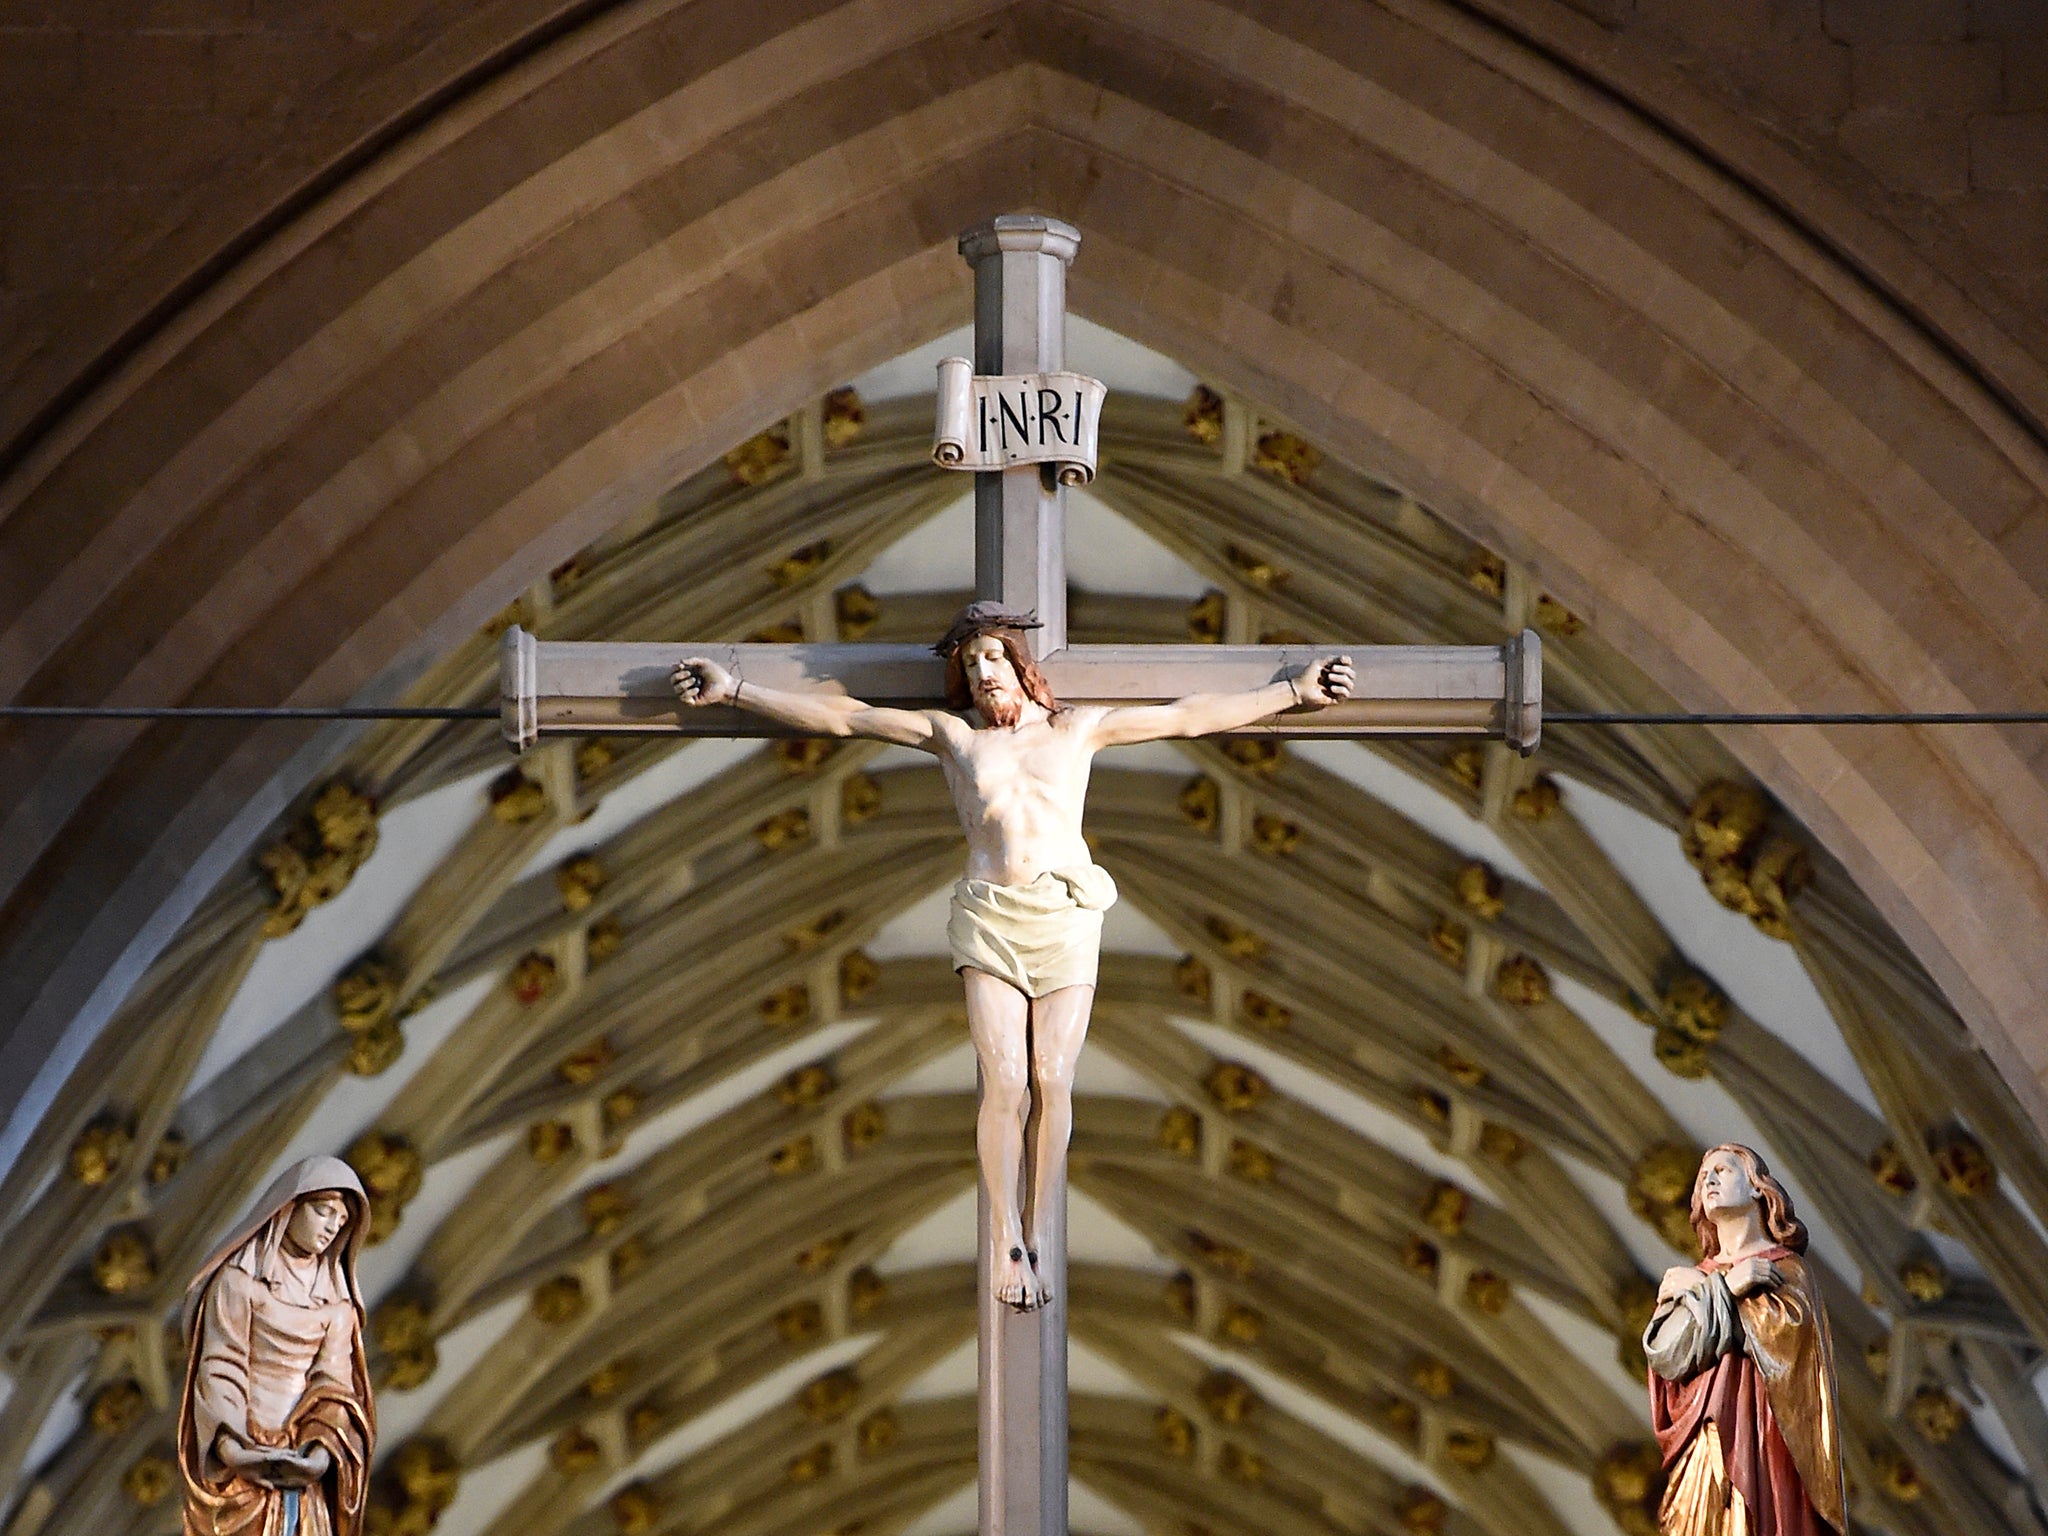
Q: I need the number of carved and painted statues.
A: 3